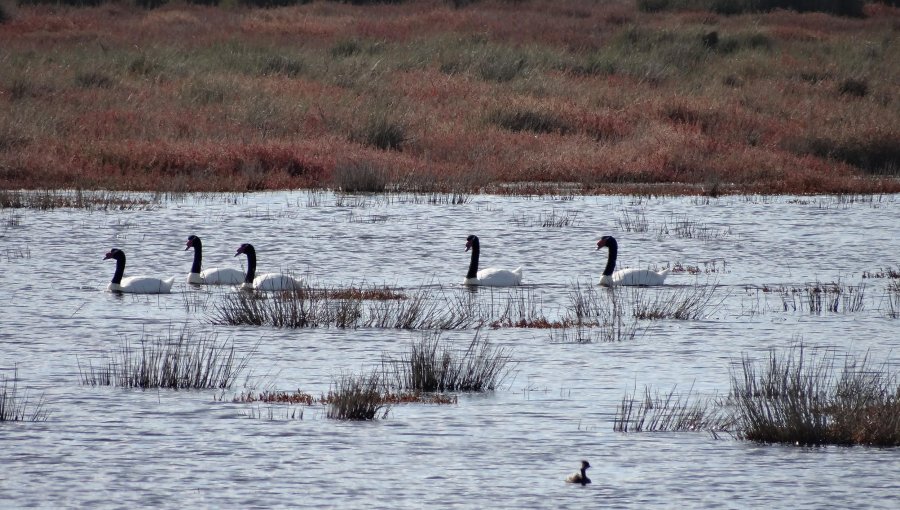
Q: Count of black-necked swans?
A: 5